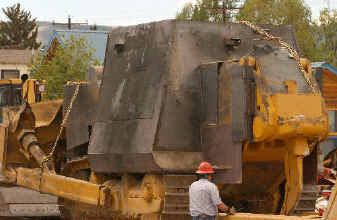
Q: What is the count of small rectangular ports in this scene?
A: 2